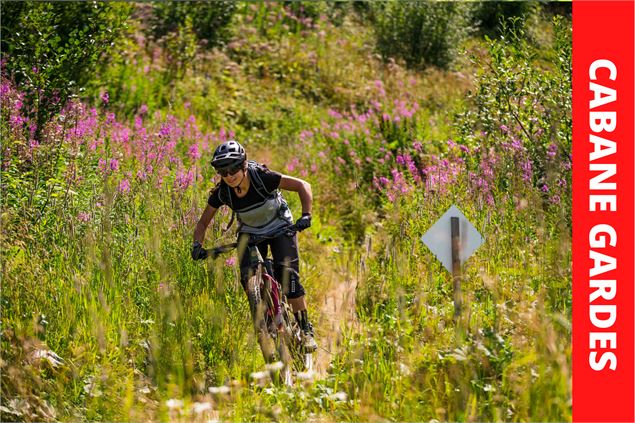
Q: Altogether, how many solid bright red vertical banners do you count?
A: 1